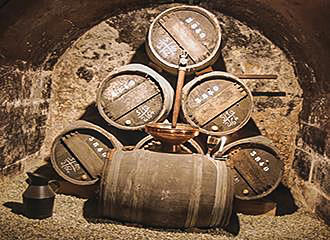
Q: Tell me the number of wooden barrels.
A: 7